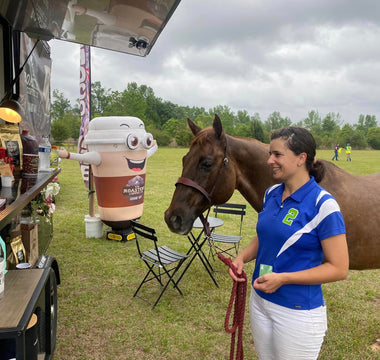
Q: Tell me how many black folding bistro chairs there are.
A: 2